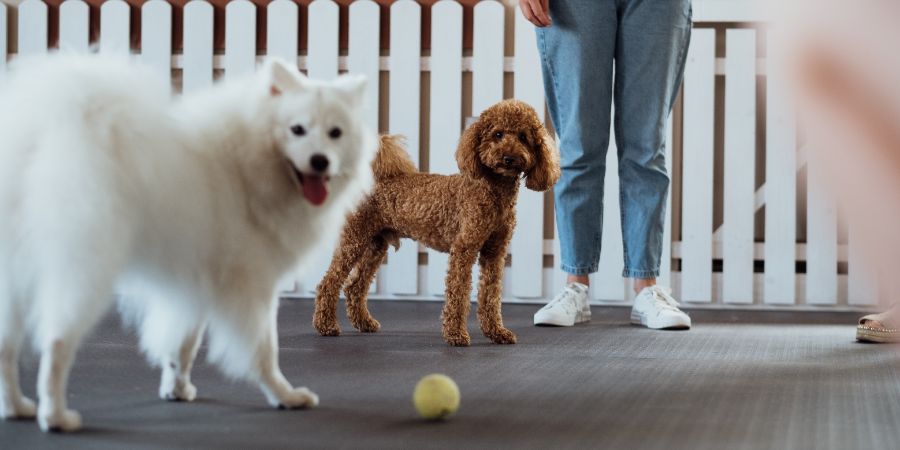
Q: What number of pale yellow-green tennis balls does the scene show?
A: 1